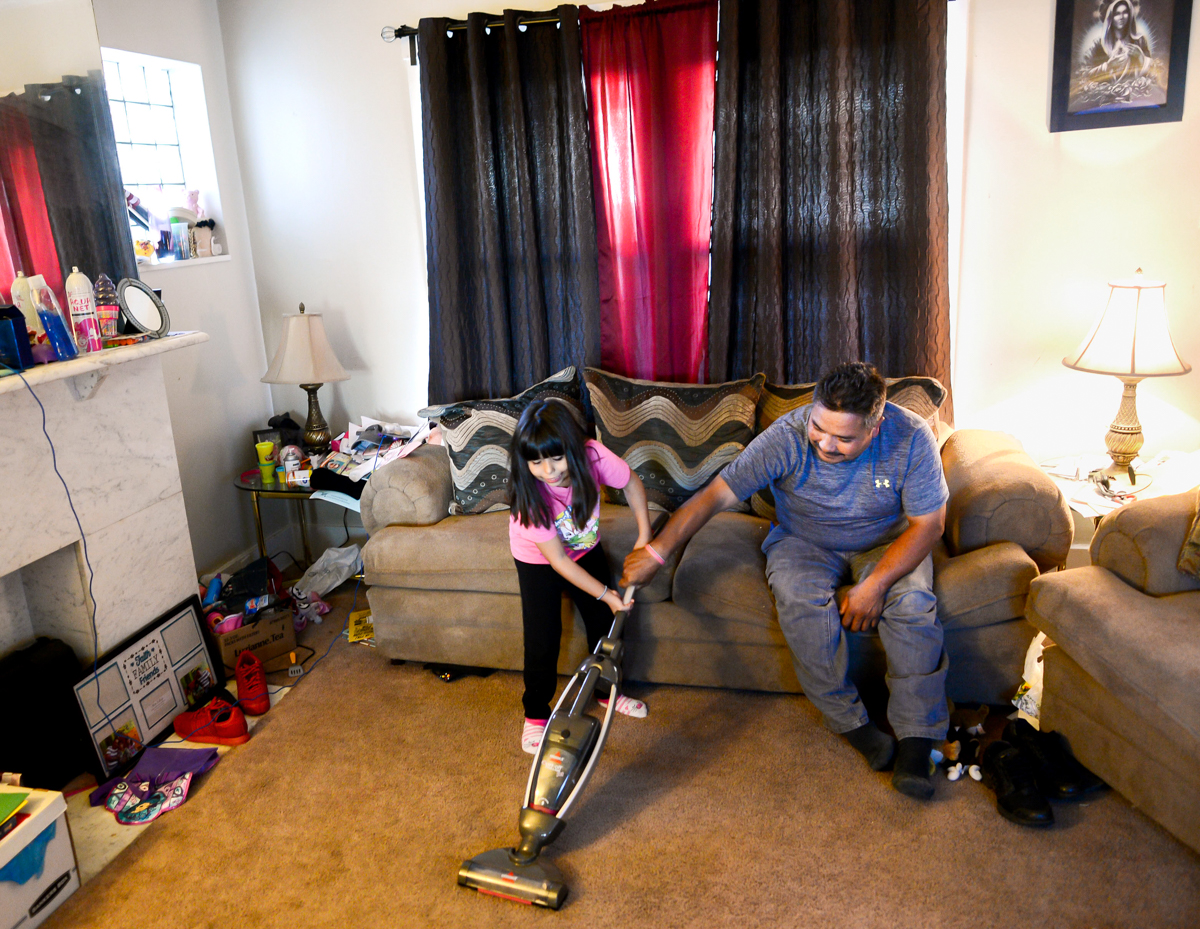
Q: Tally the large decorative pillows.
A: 3